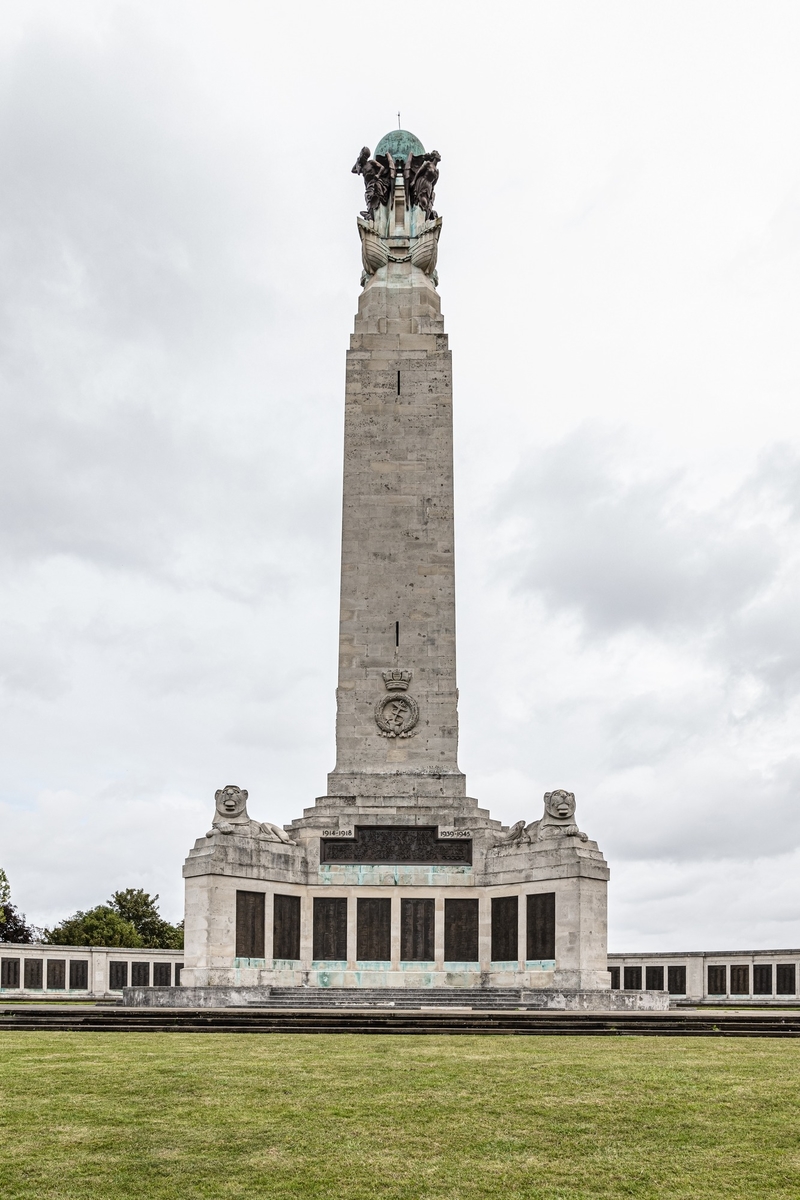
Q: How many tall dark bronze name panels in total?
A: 8